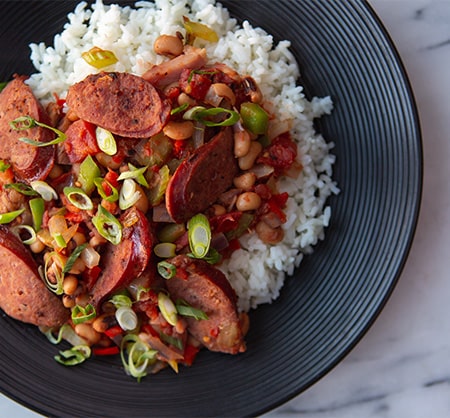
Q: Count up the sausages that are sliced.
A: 6